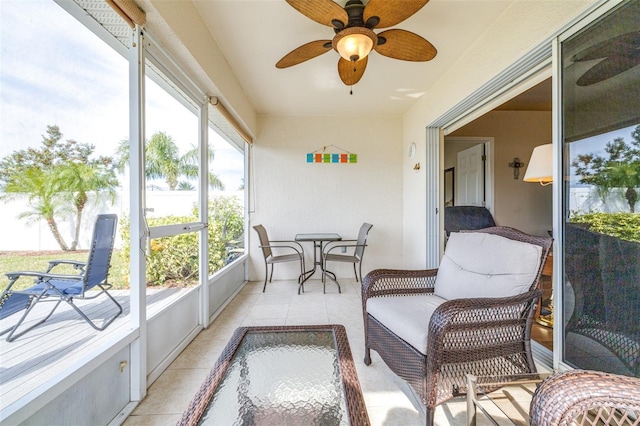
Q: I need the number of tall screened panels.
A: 3